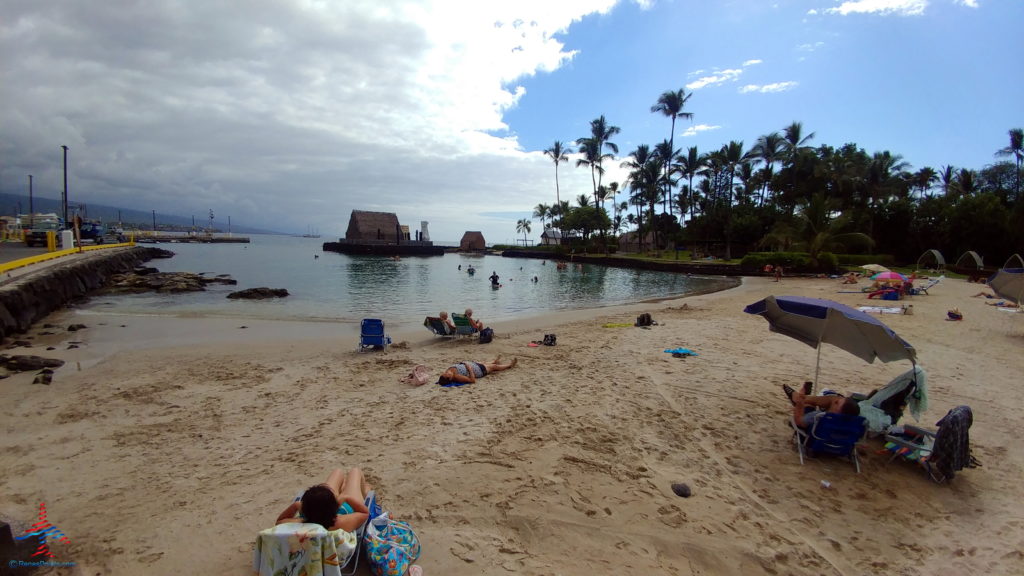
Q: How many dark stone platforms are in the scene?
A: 1